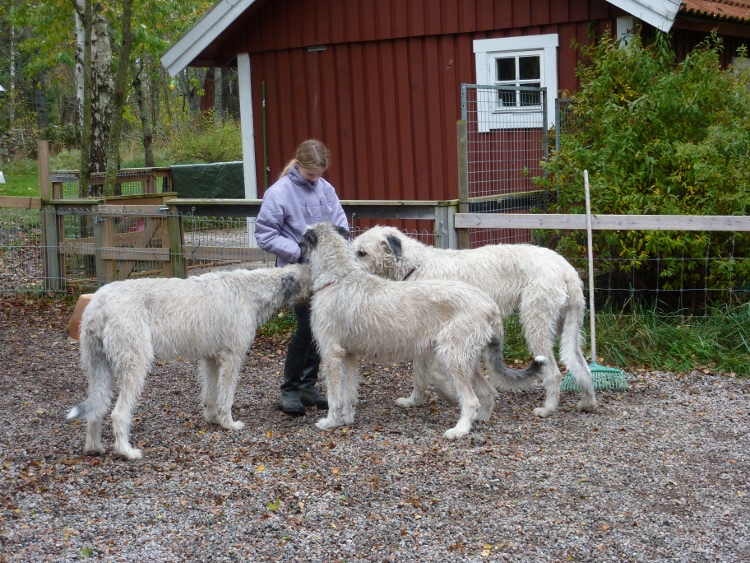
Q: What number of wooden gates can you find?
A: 1